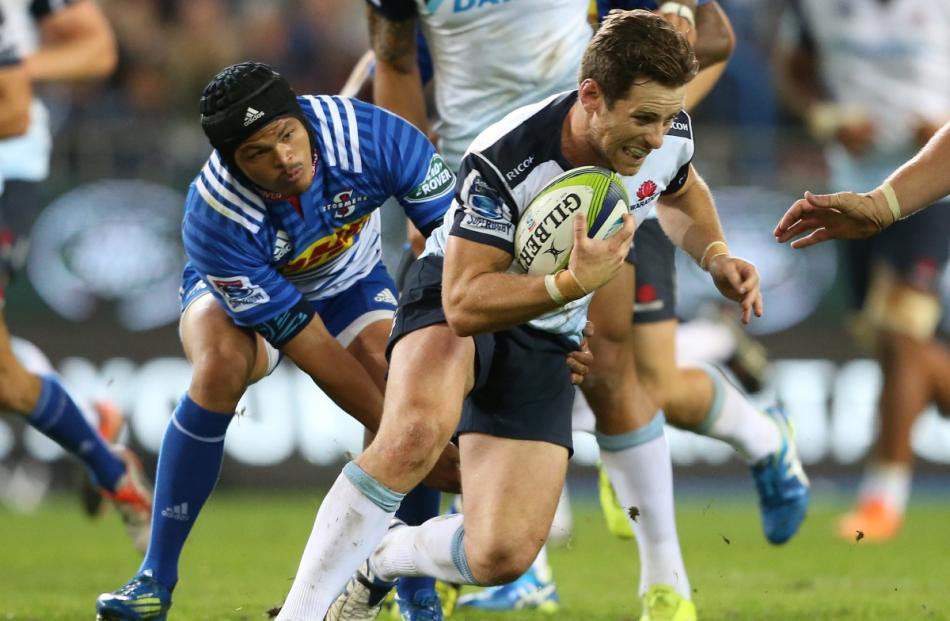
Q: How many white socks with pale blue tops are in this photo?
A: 4